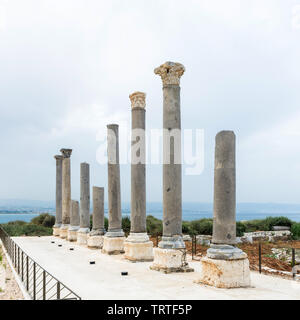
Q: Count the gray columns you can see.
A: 9